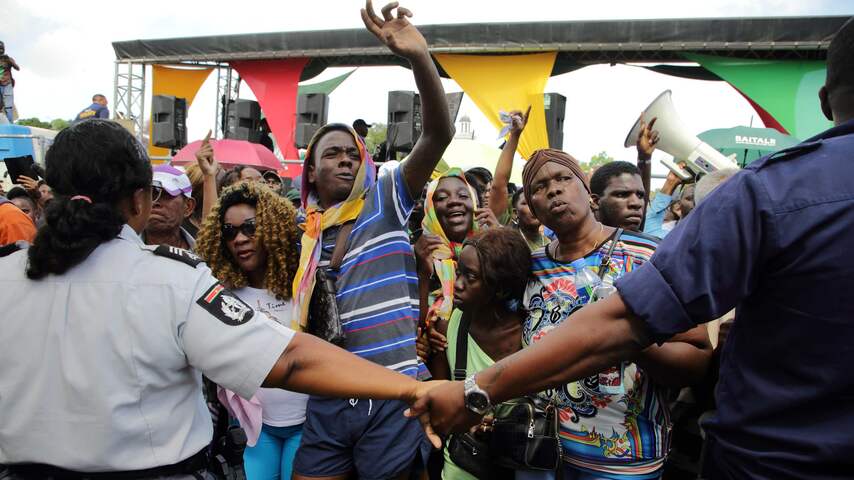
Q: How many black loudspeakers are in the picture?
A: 5